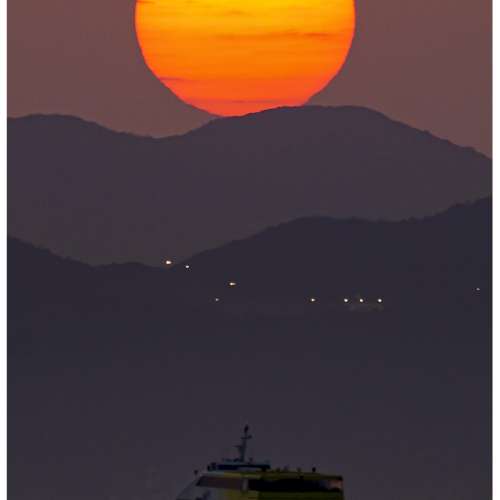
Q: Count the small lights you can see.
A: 9